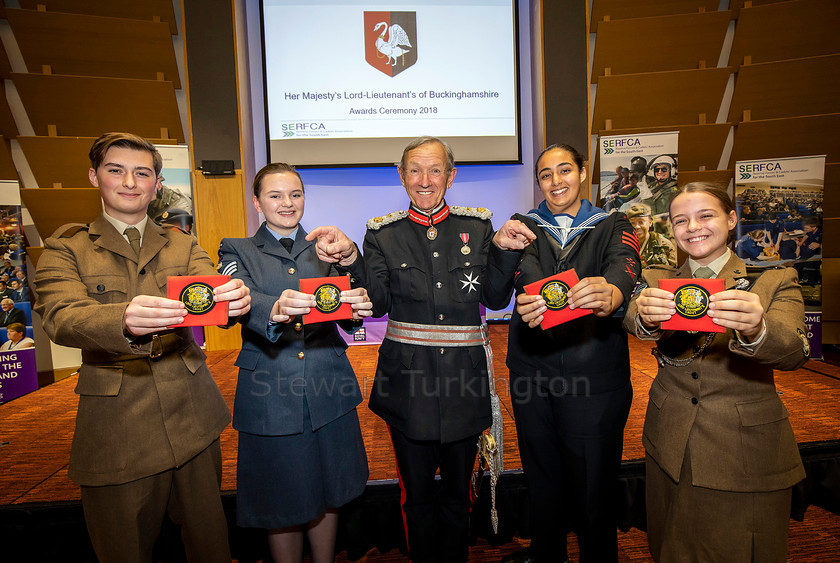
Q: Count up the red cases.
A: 4